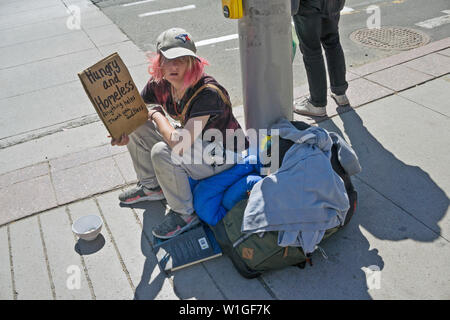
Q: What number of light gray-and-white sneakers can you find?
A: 2